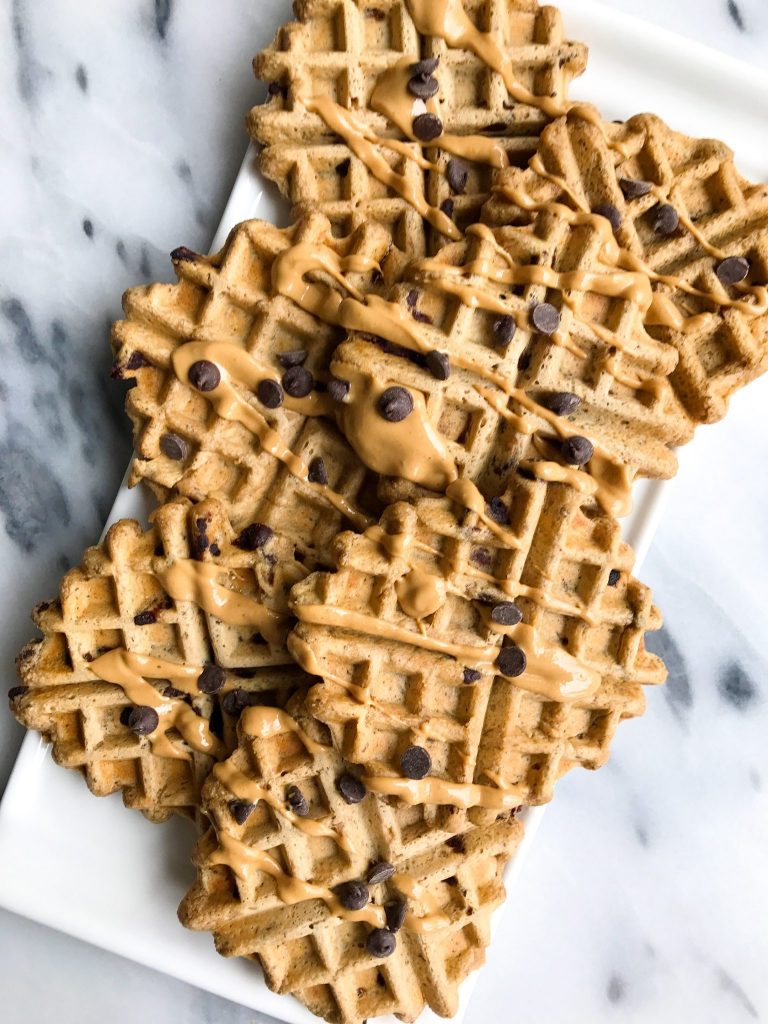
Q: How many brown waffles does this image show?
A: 7